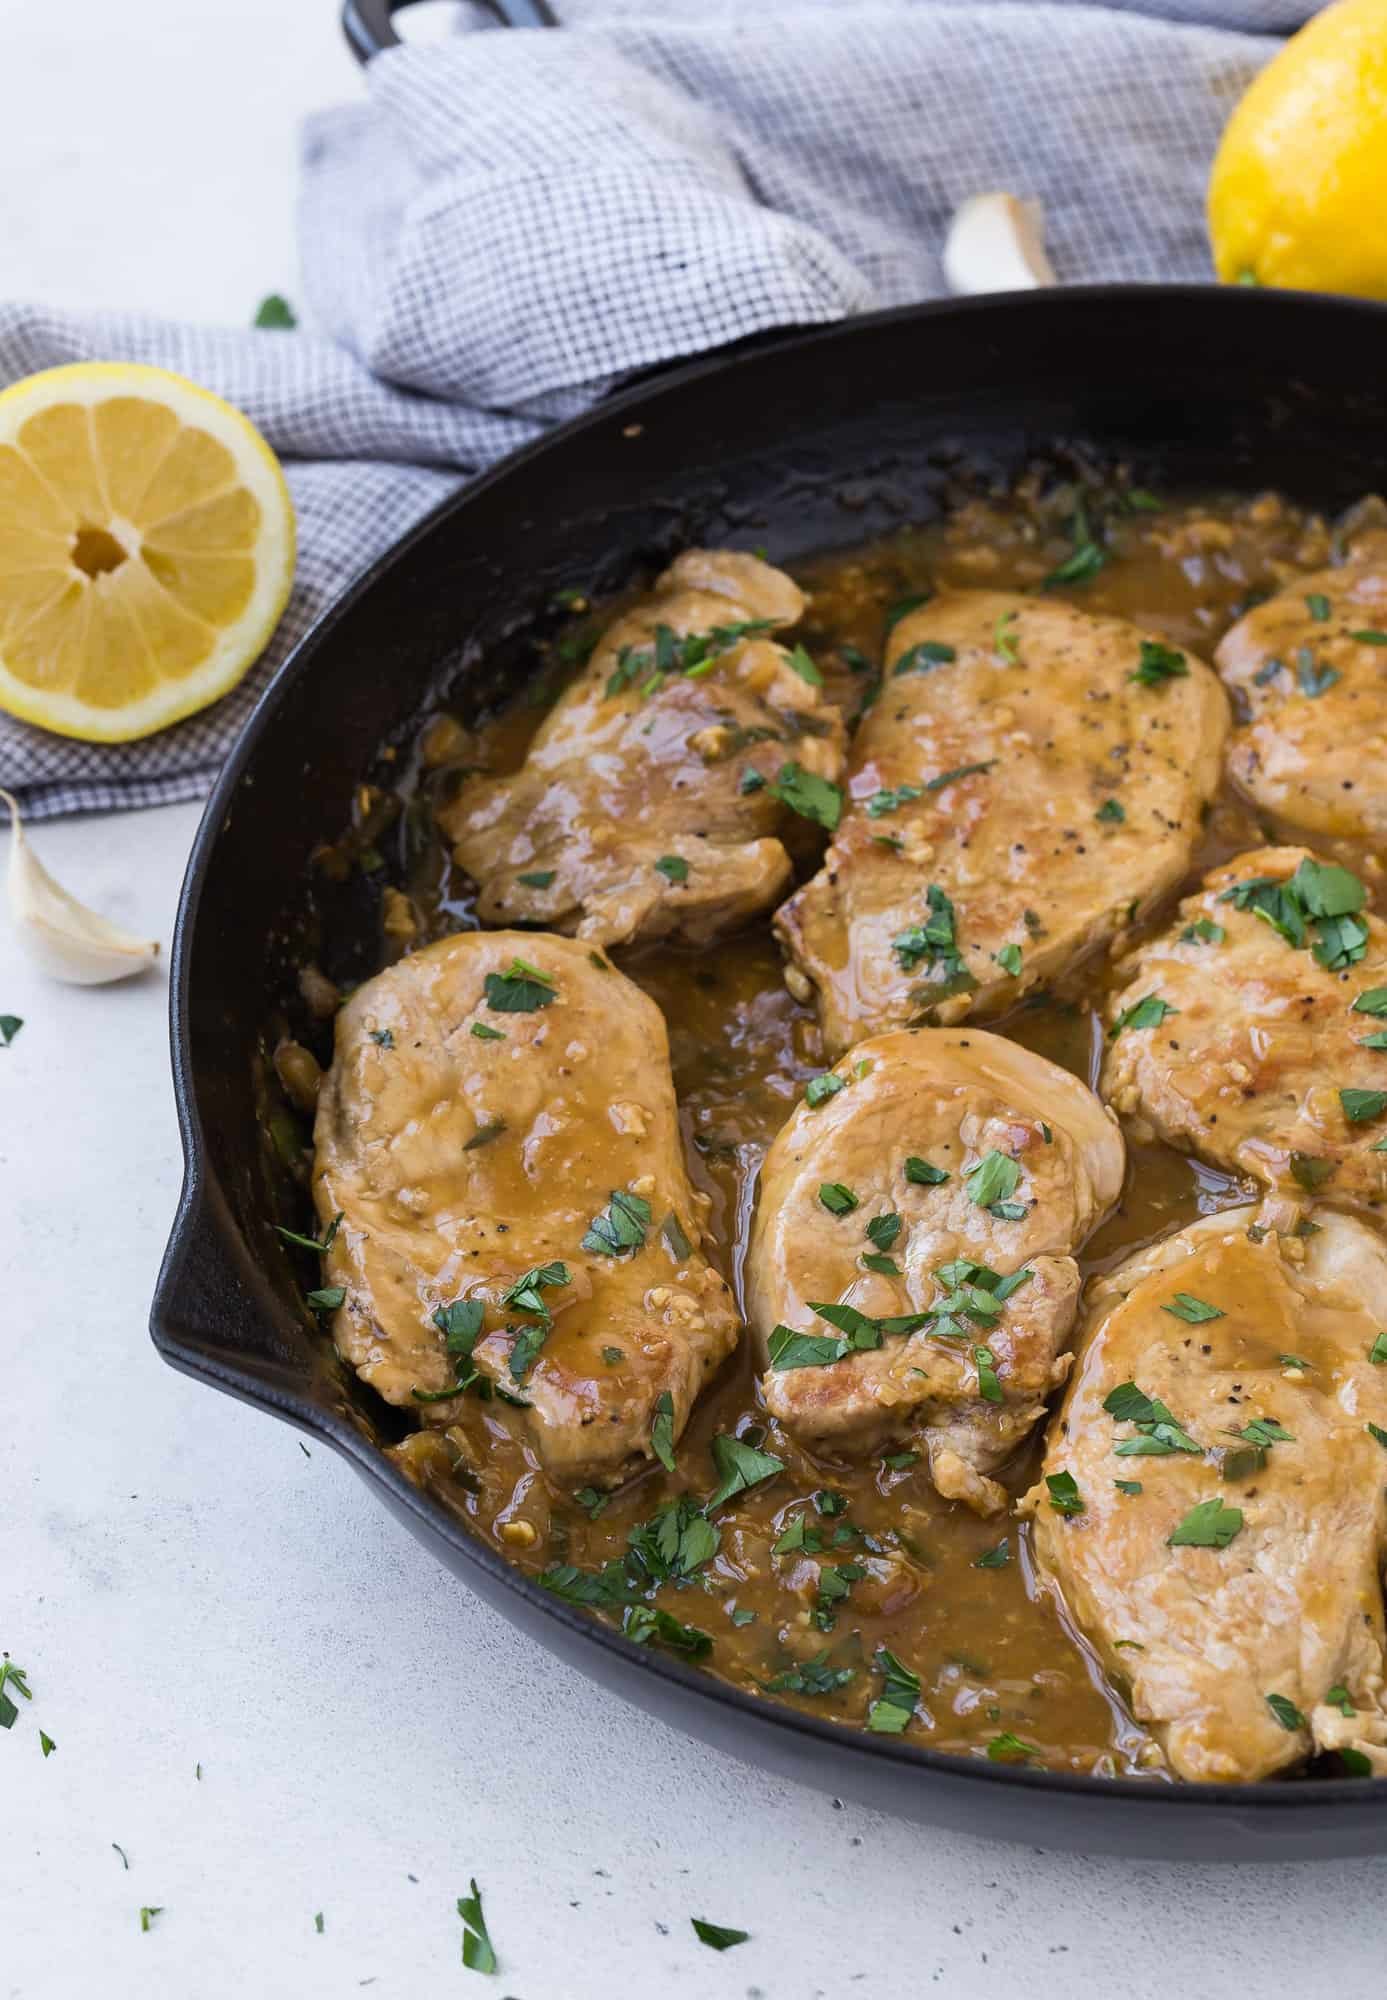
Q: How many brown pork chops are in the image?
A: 7